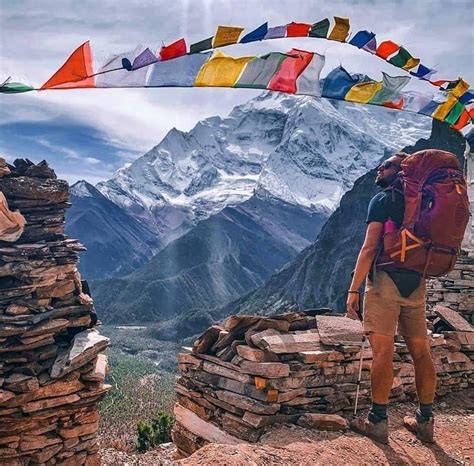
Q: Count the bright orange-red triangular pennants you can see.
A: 1